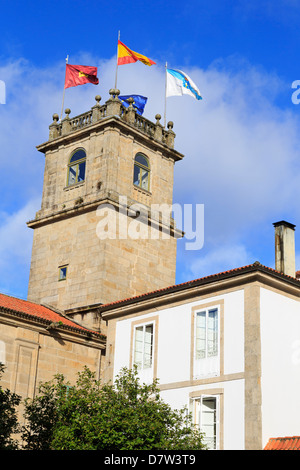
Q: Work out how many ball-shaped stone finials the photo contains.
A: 8